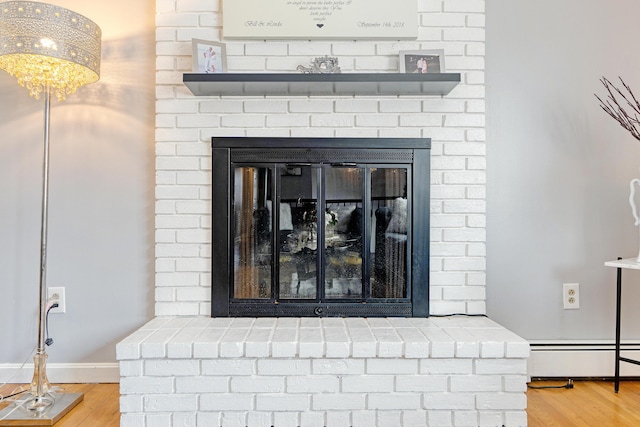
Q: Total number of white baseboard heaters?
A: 1